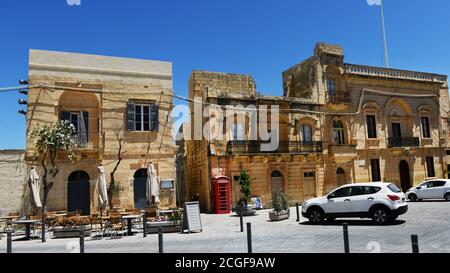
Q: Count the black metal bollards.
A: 10